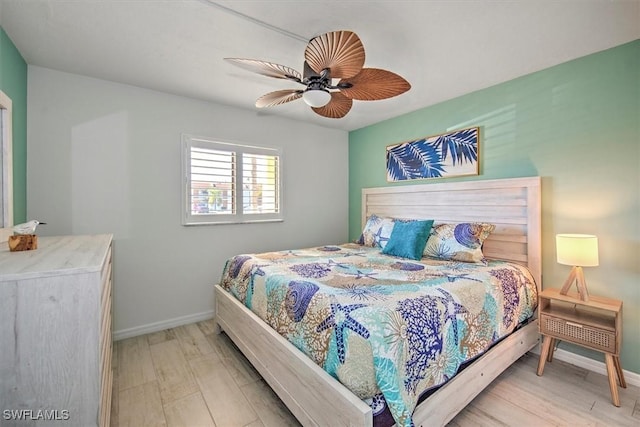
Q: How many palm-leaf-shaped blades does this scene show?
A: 5